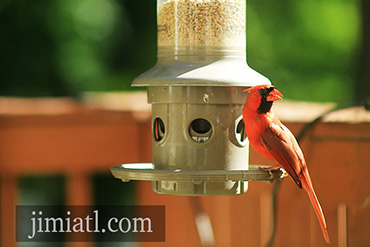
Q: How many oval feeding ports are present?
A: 3